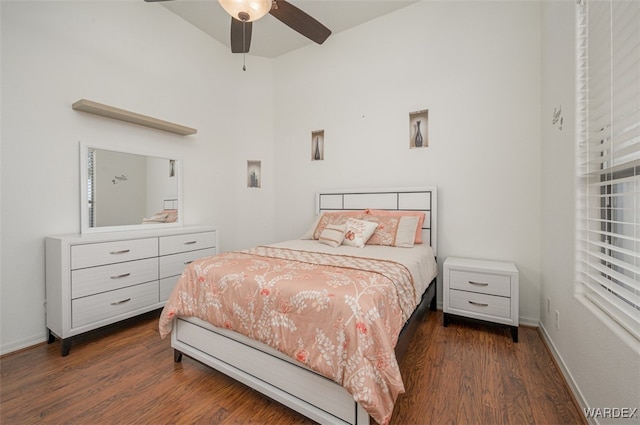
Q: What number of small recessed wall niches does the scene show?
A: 3